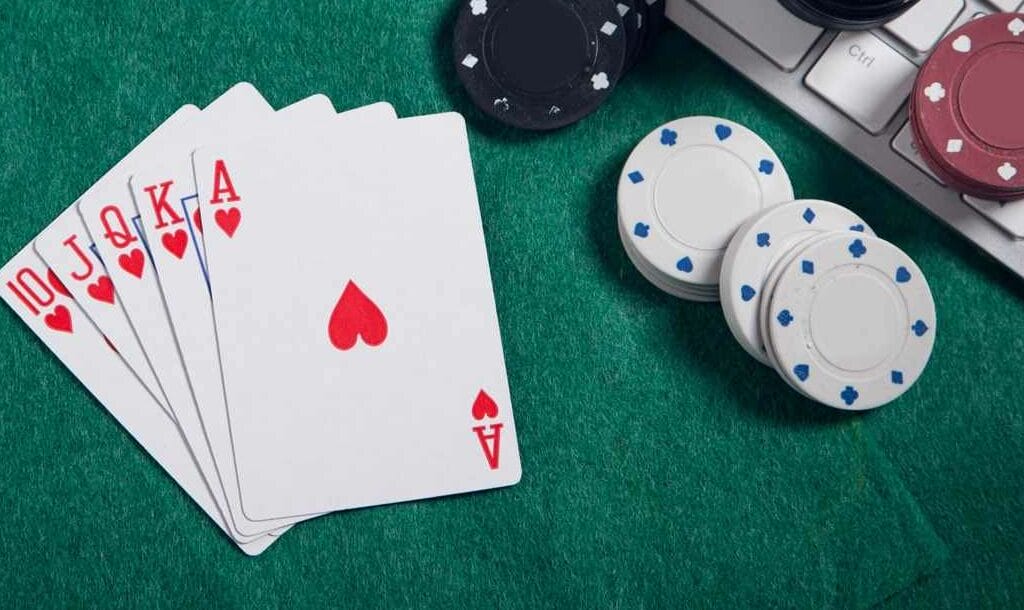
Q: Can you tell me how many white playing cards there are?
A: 5